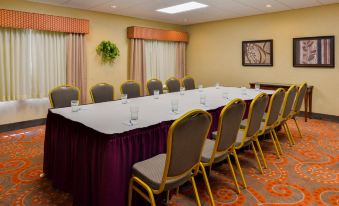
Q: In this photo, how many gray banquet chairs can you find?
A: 12